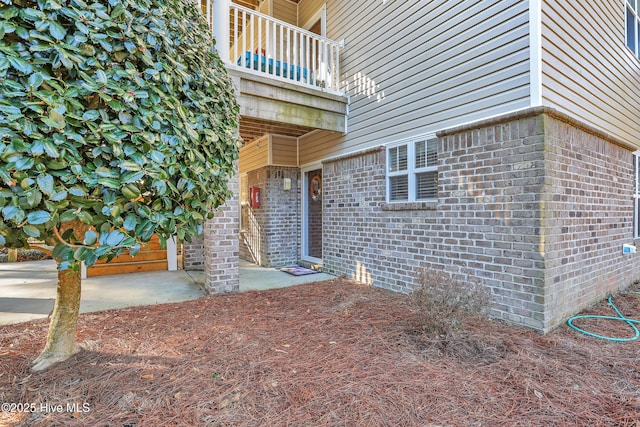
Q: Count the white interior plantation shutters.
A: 2